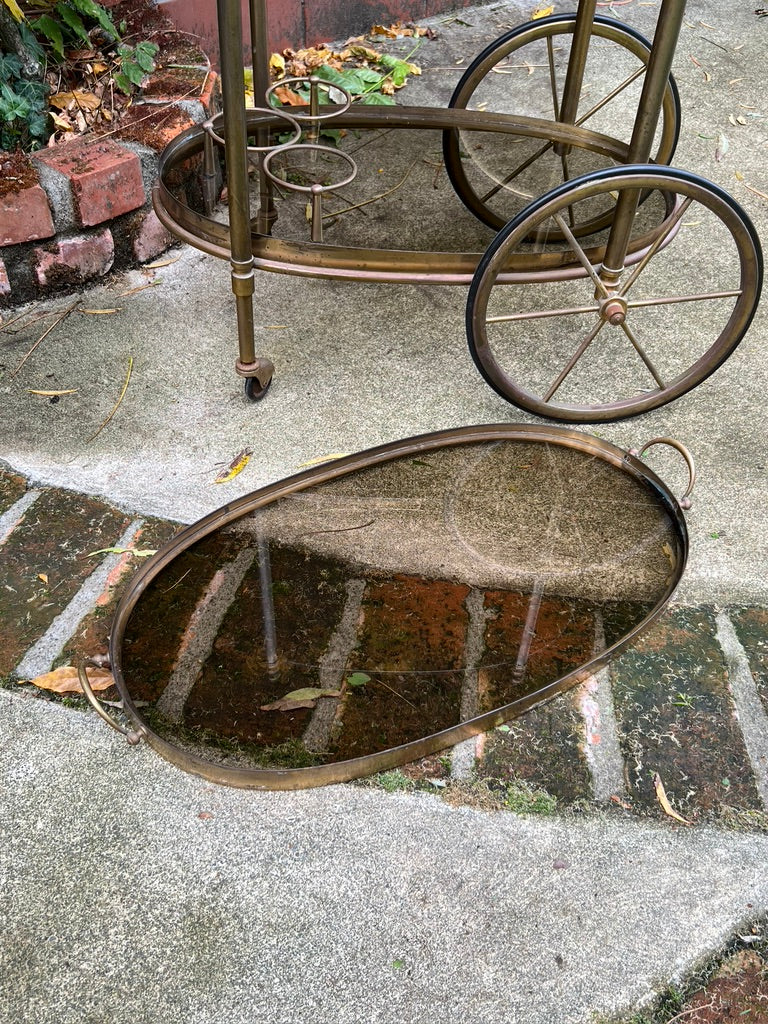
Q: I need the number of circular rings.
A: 3